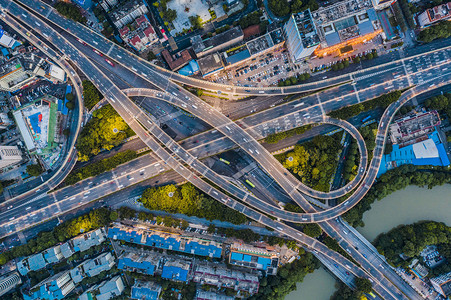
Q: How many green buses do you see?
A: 3